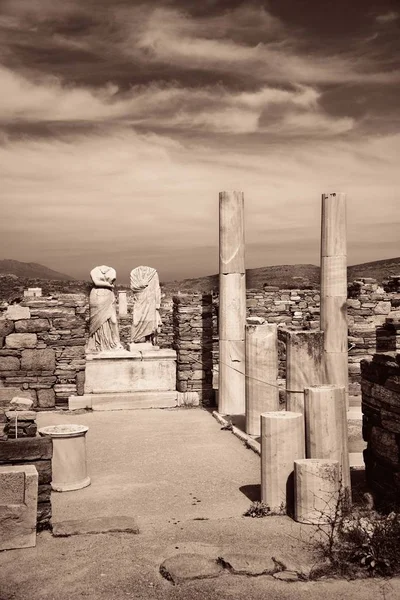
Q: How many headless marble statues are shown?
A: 2